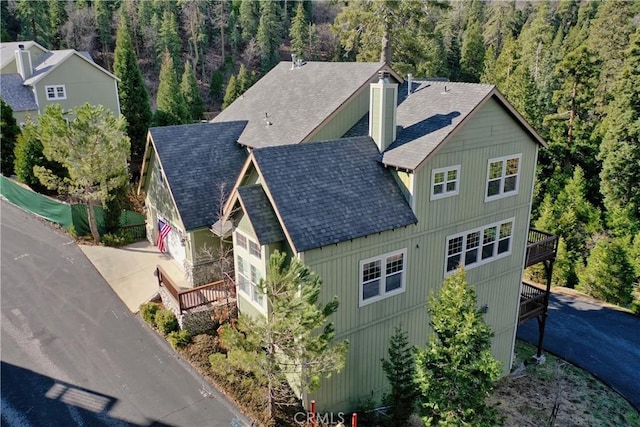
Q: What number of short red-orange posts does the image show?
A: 2